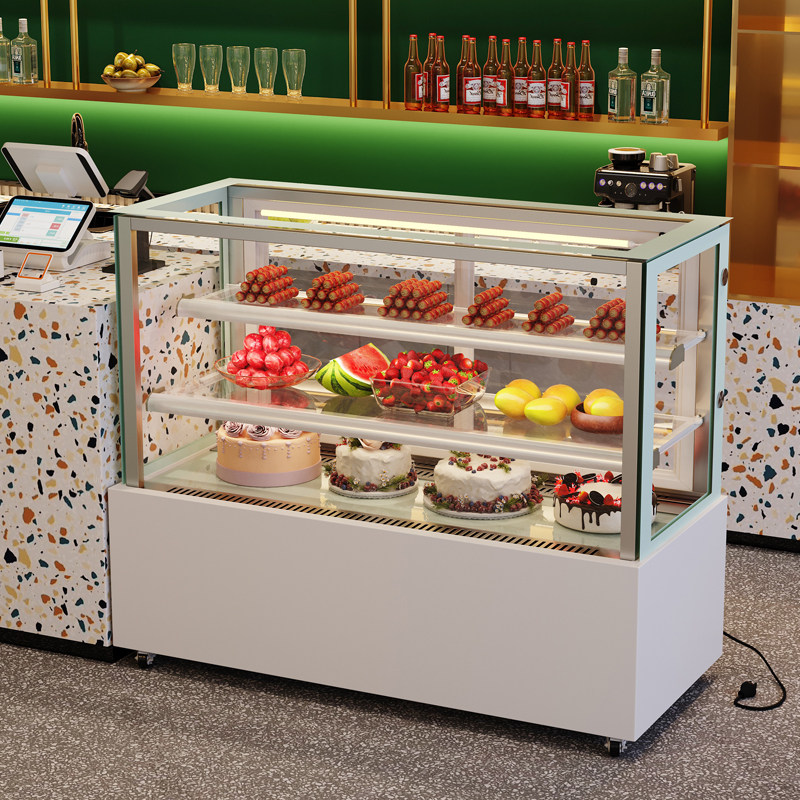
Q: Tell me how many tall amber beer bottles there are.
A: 12